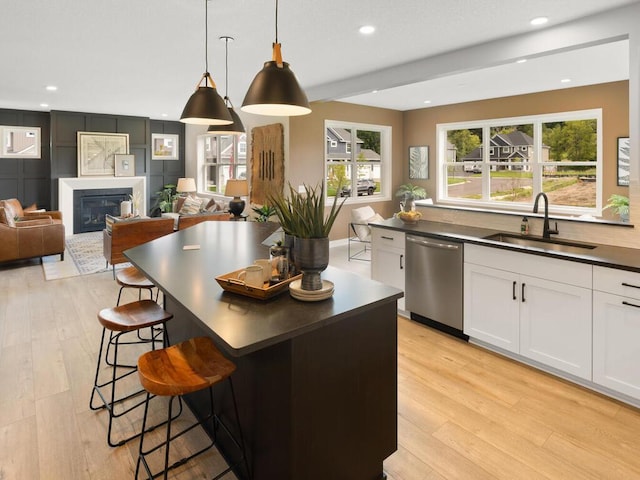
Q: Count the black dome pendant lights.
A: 3